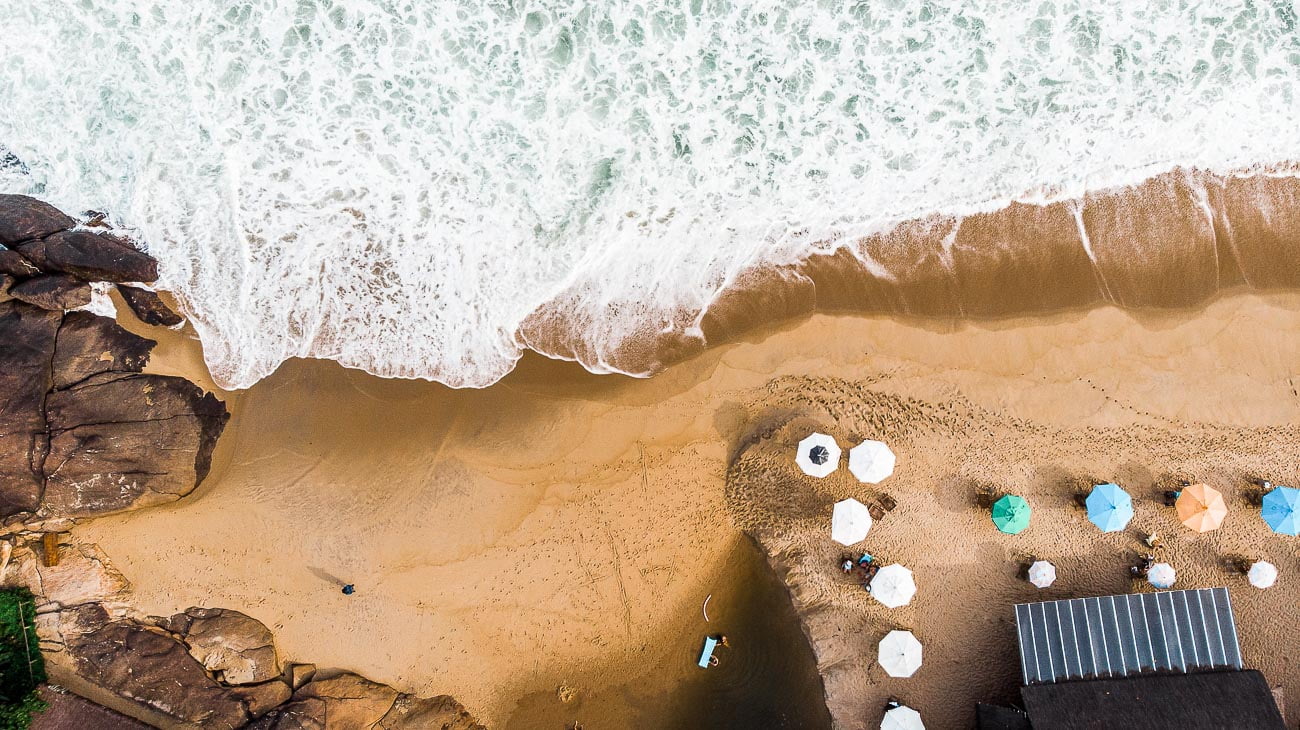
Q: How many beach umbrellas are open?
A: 13